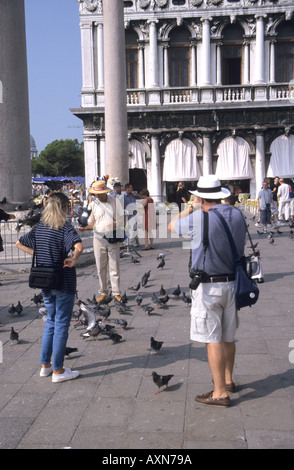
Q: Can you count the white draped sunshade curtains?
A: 4